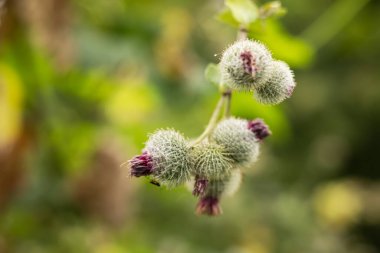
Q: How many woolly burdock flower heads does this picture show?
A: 6